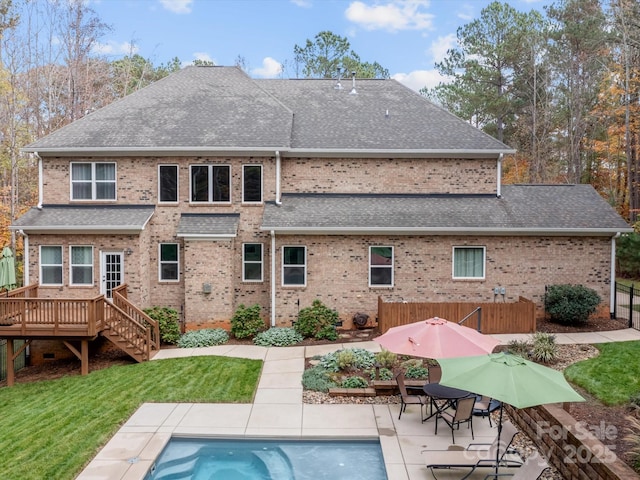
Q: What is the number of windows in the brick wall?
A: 11